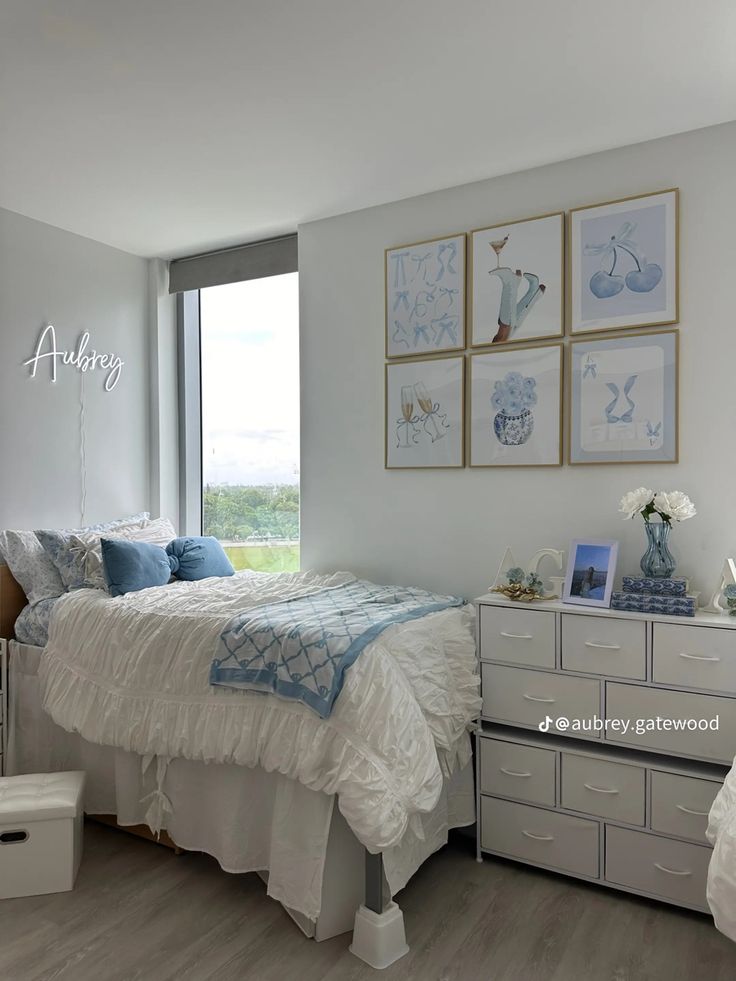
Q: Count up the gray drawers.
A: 10